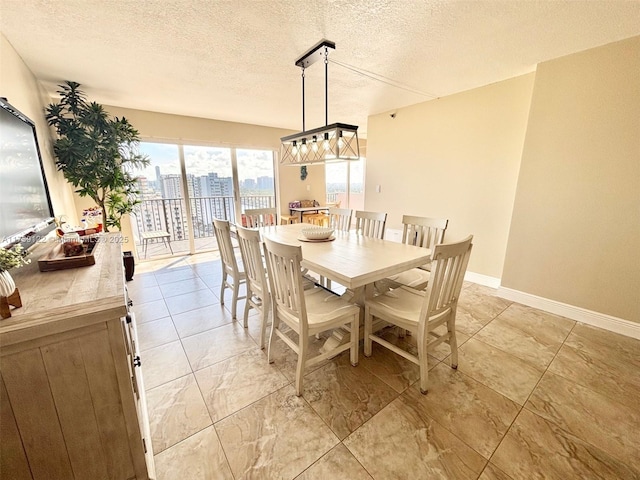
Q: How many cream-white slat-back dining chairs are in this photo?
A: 8